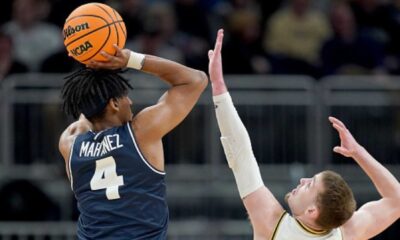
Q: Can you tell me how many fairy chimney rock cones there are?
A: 0